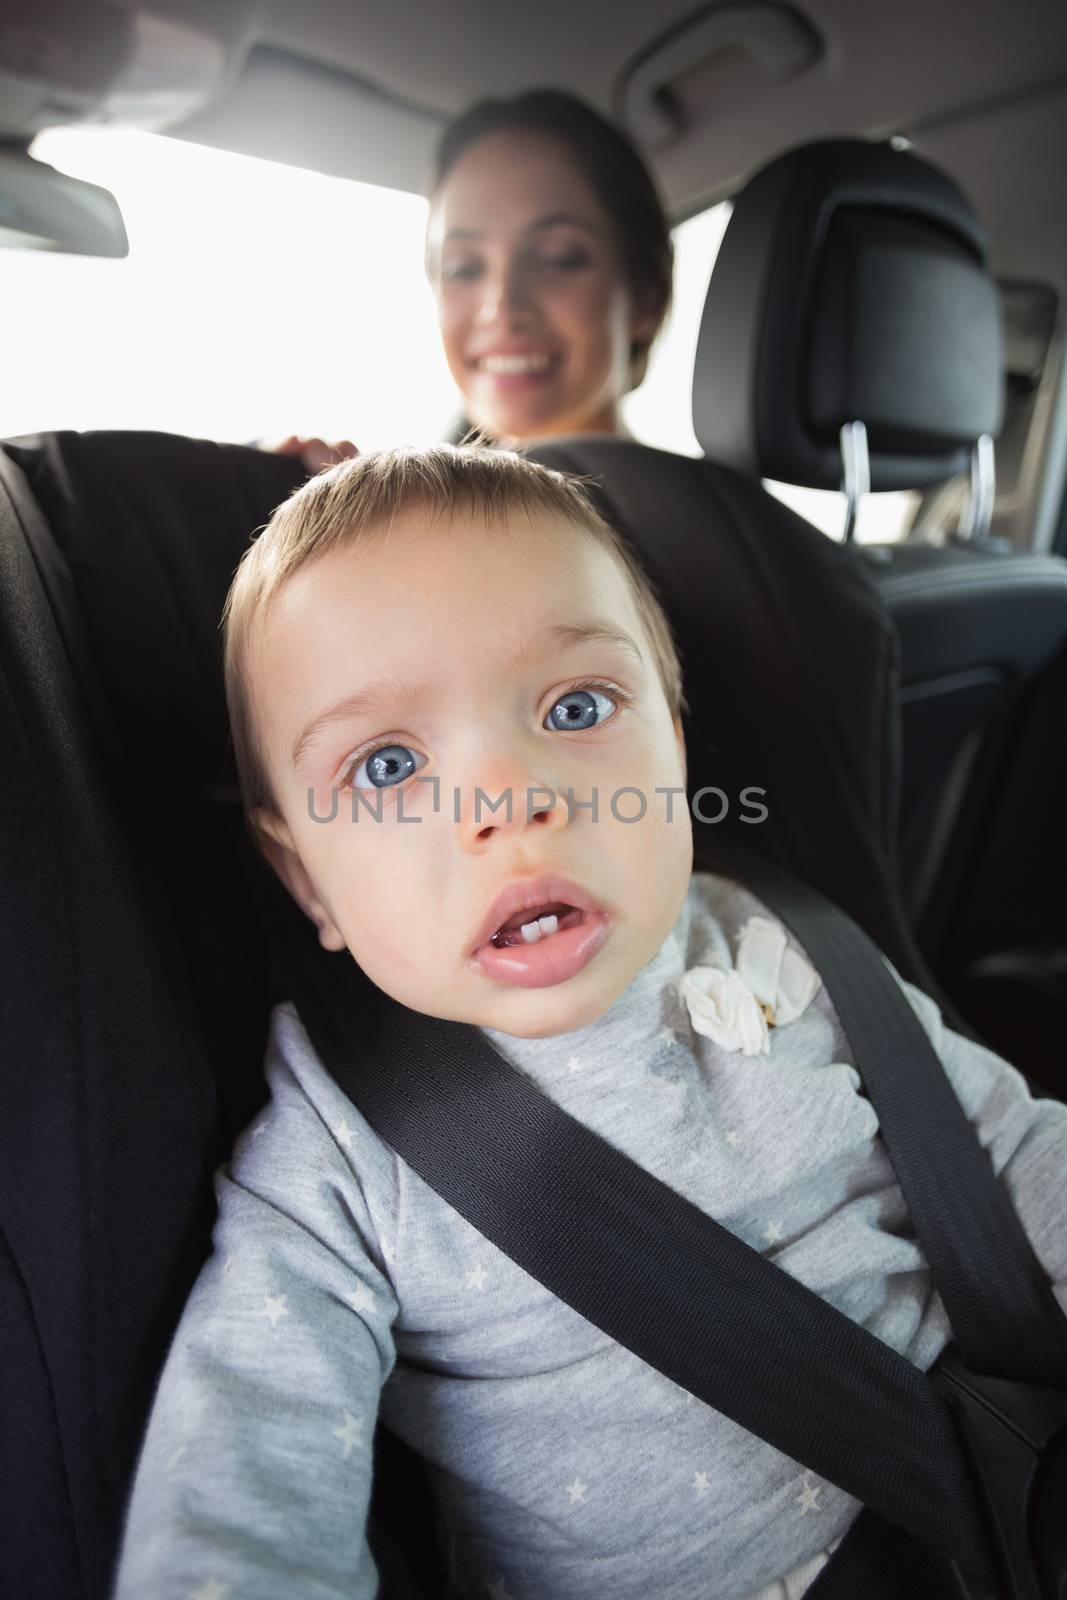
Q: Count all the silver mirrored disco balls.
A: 0